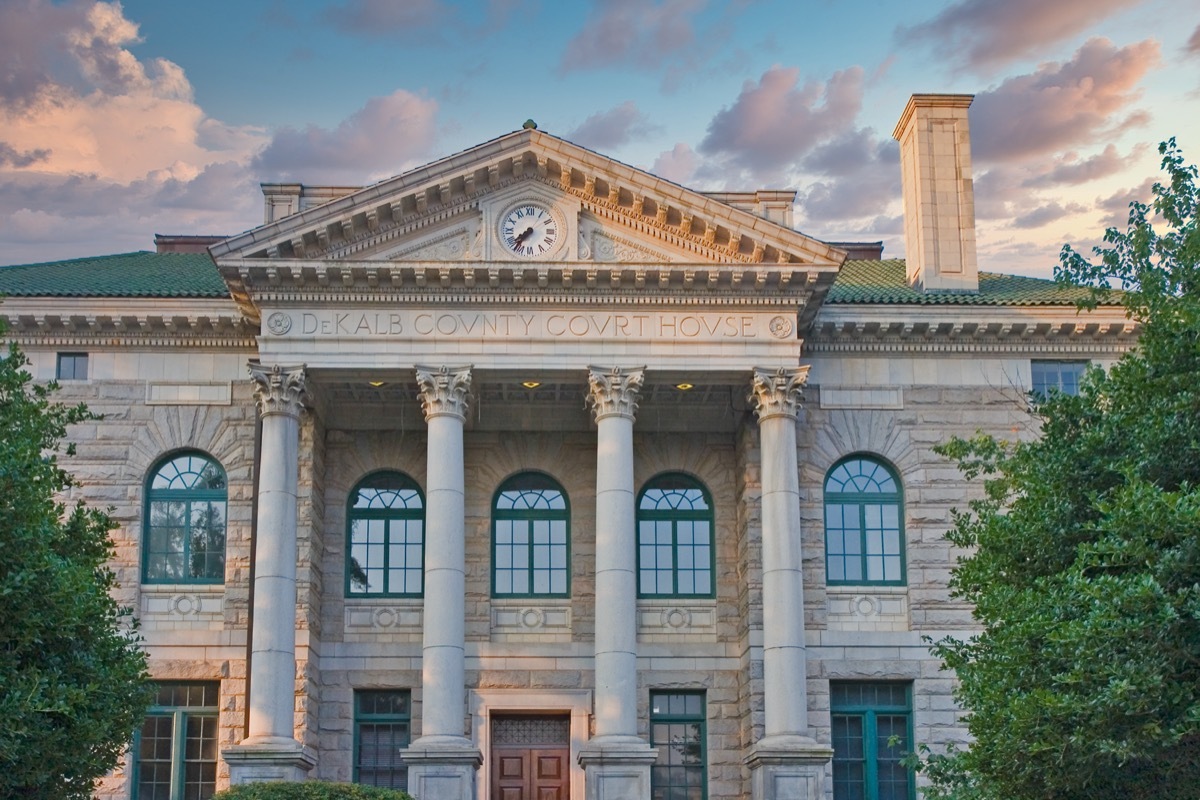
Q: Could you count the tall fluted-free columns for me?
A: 4